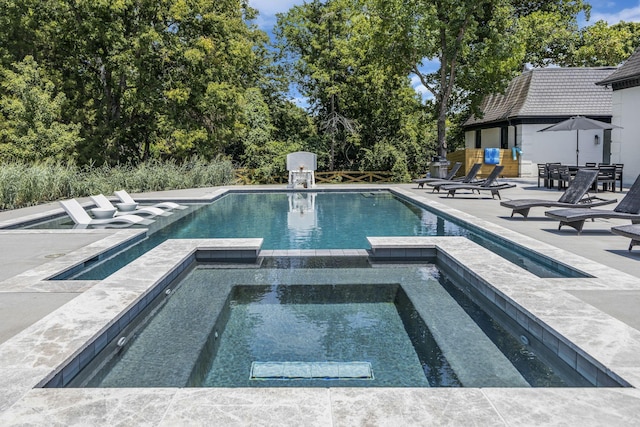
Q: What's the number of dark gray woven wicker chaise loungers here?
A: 6